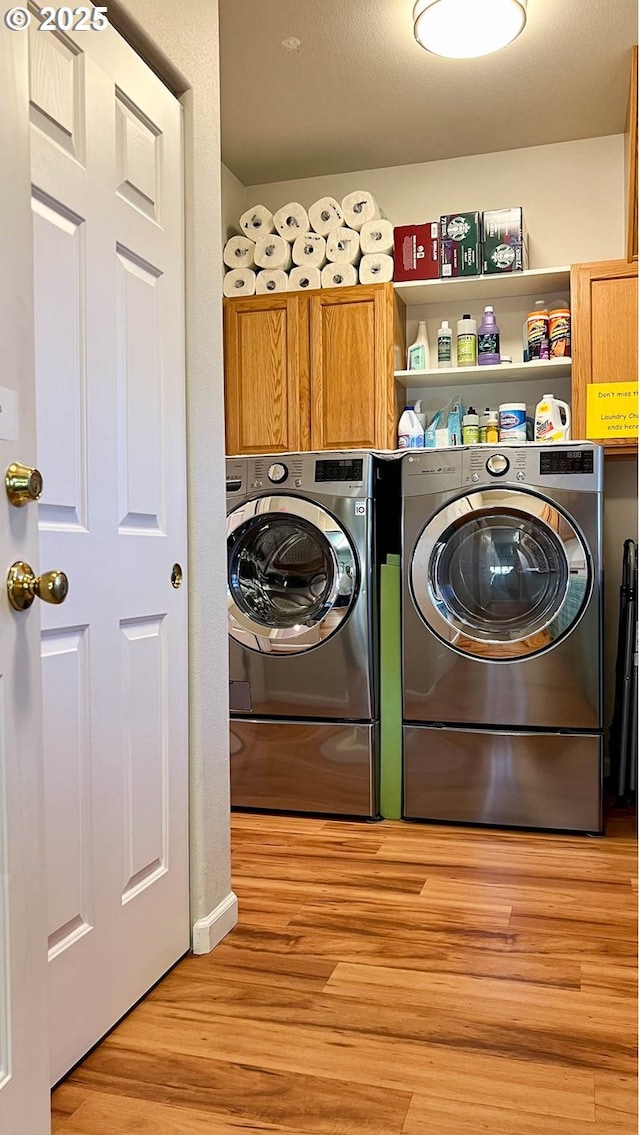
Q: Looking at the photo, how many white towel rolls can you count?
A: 14